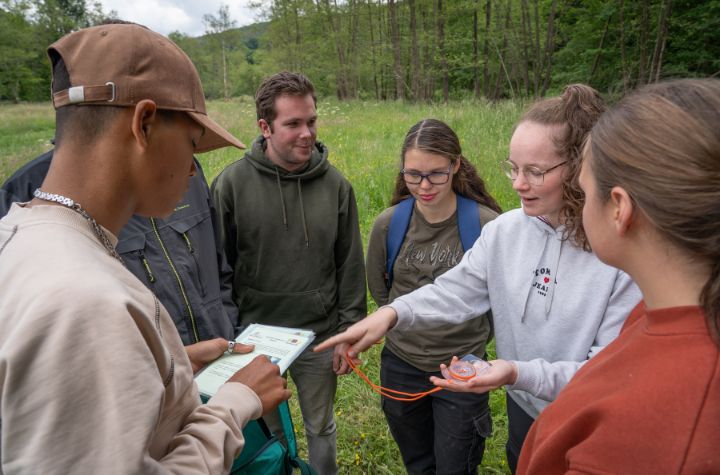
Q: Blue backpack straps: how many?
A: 2